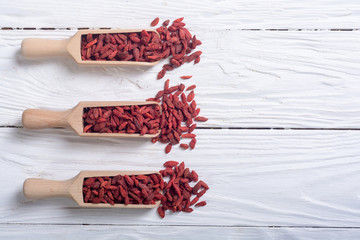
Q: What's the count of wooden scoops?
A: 3